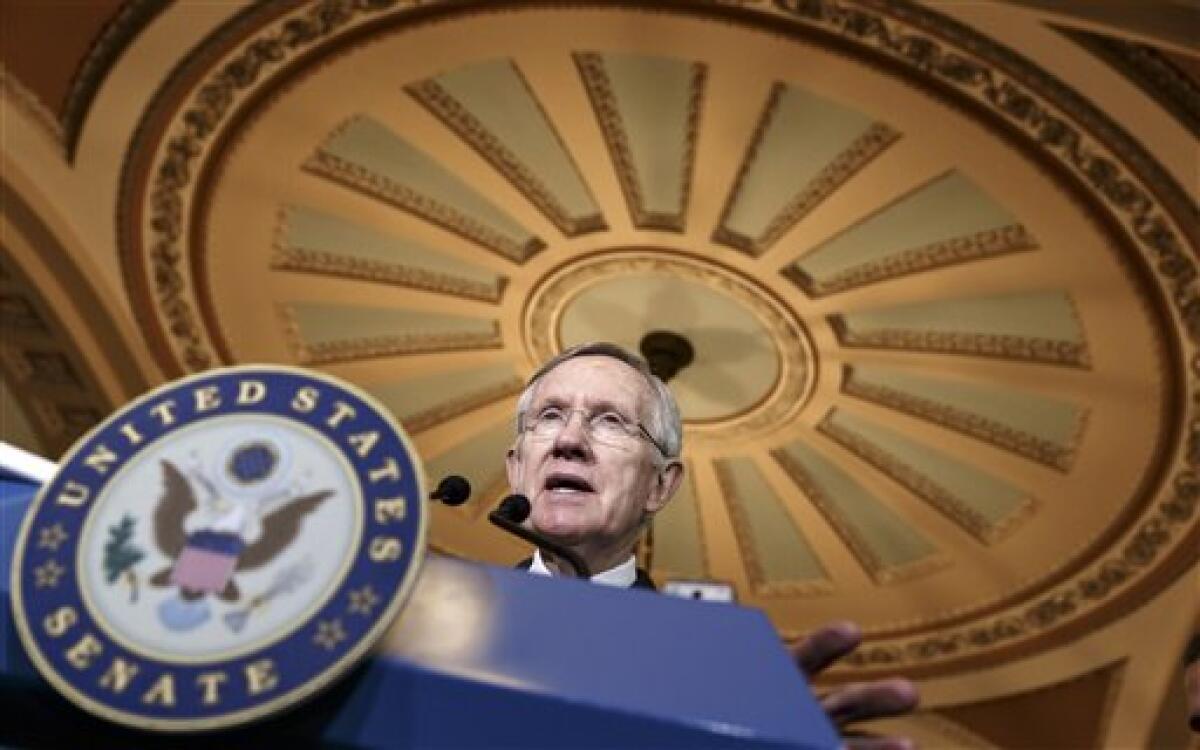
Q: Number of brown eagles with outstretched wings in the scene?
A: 1